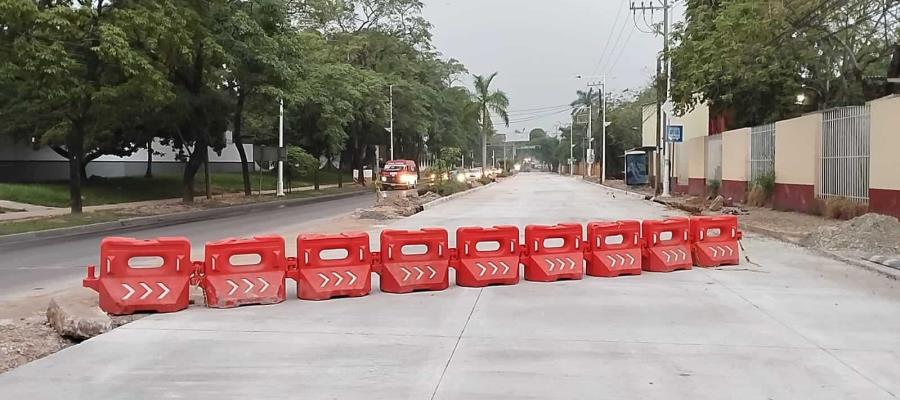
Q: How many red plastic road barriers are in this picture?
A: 9